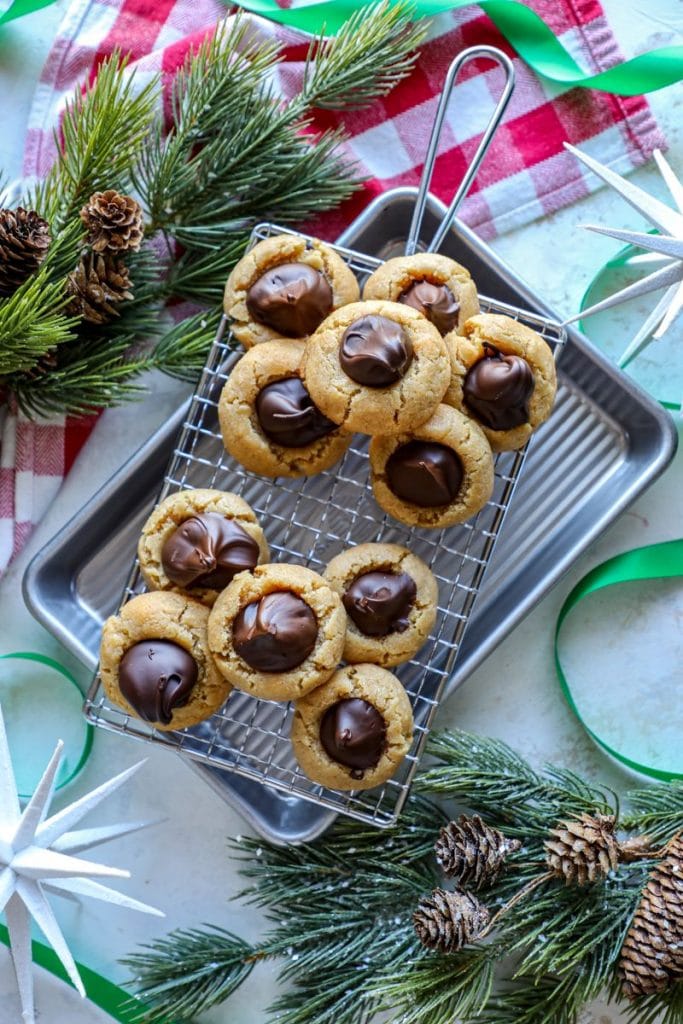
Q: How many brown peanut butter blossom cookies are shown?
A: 11